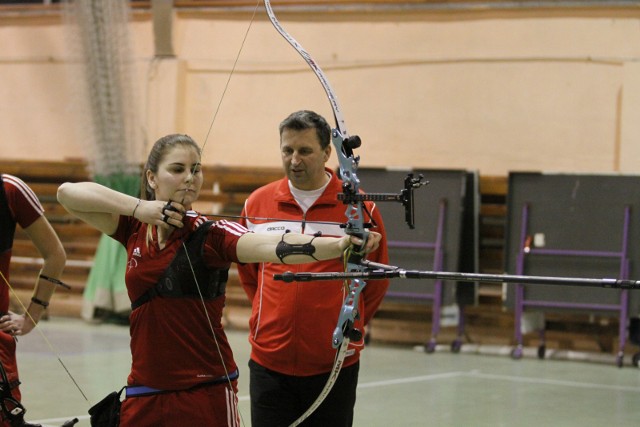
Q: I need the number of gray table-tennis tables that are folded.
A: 2